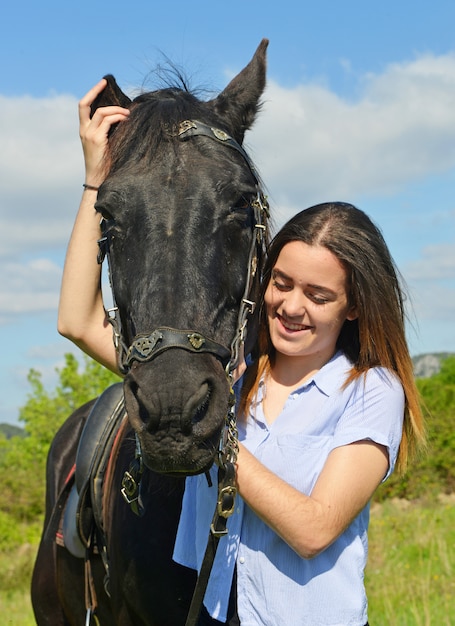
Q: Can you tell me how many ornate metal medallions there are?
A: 4